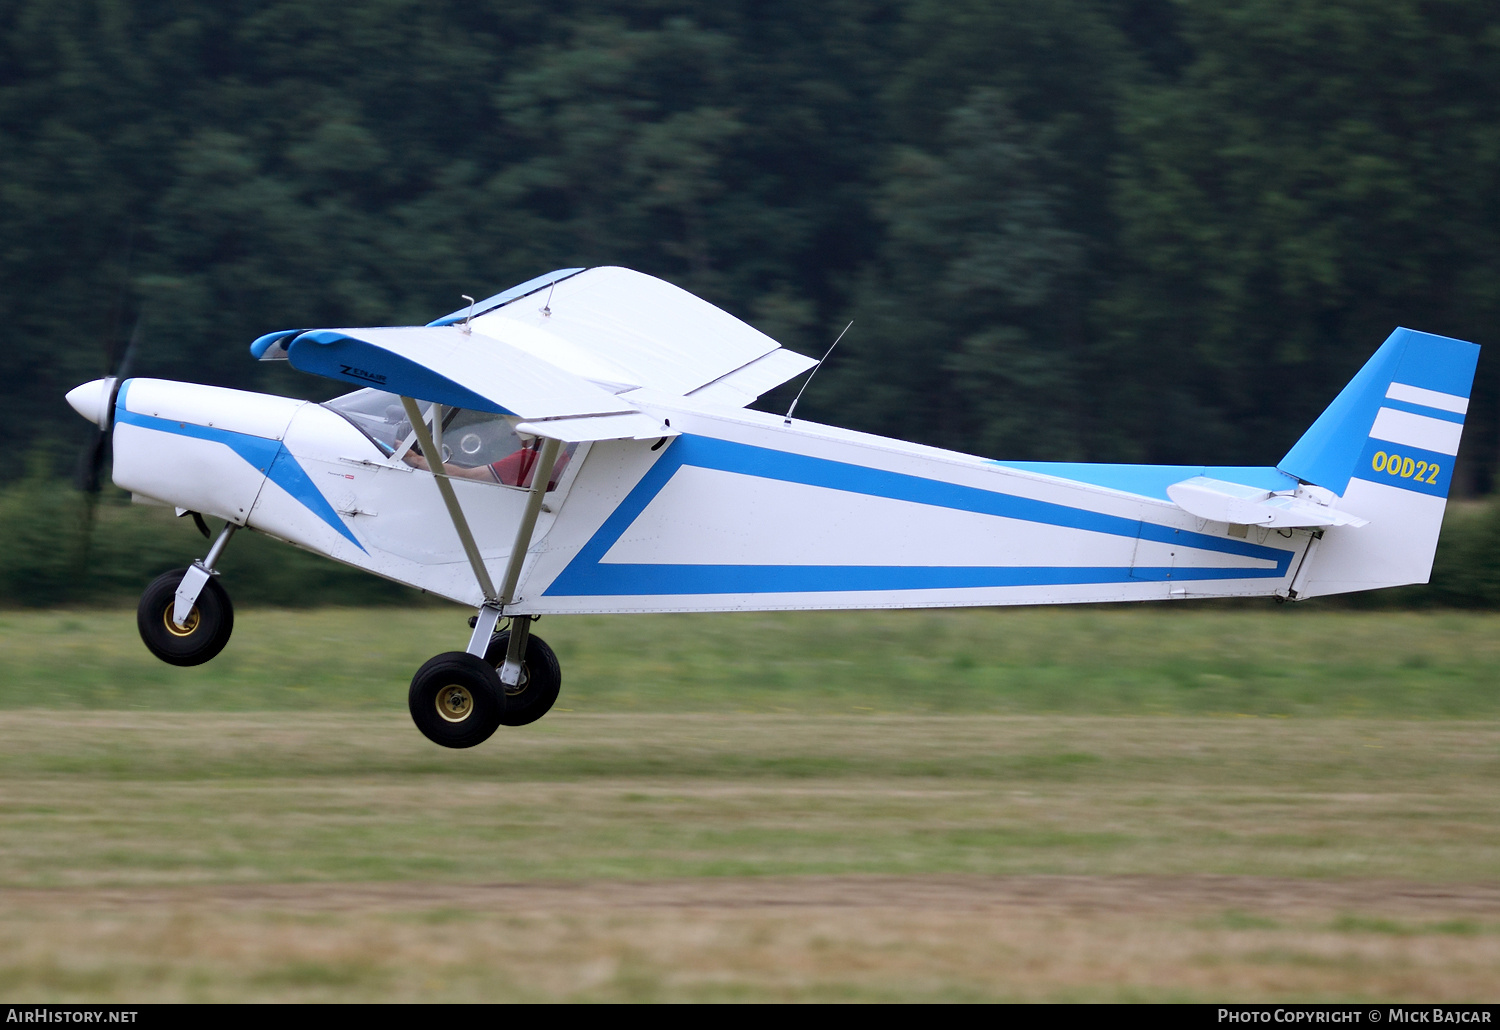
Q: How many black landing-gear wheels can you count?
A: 3